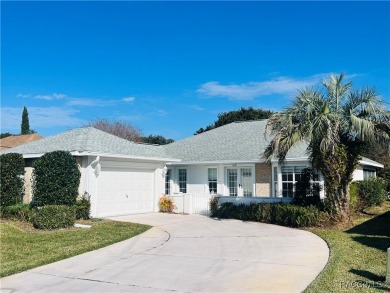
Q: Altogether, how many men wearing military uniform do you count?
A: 0